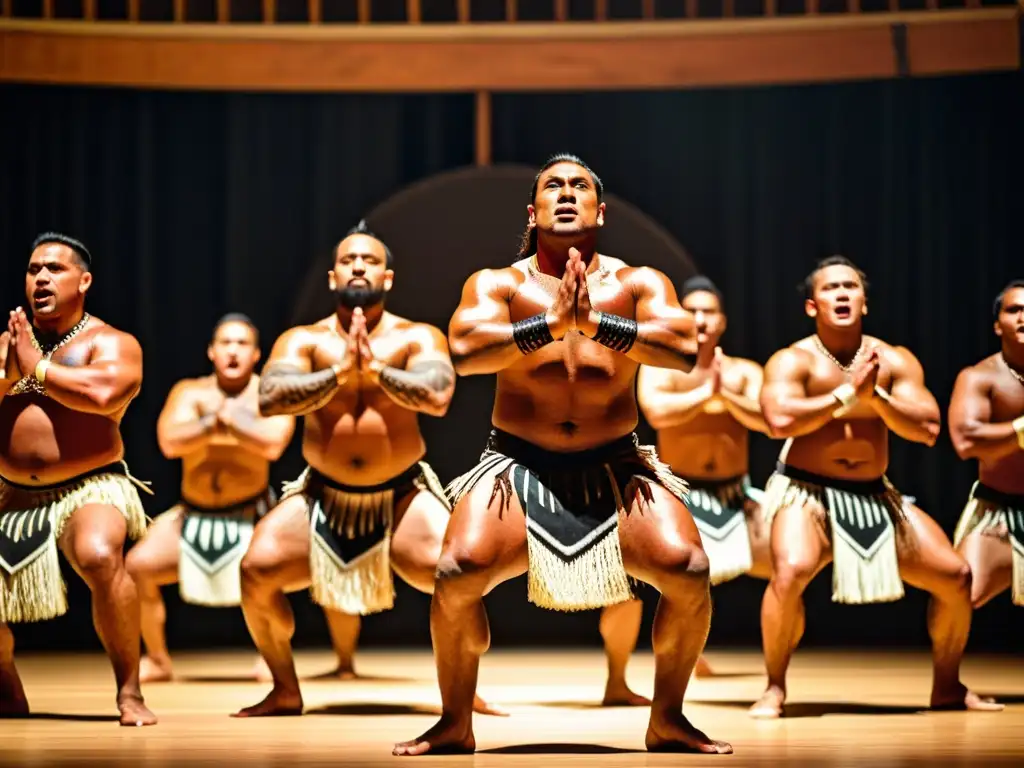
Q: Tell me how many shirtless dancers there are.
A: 7